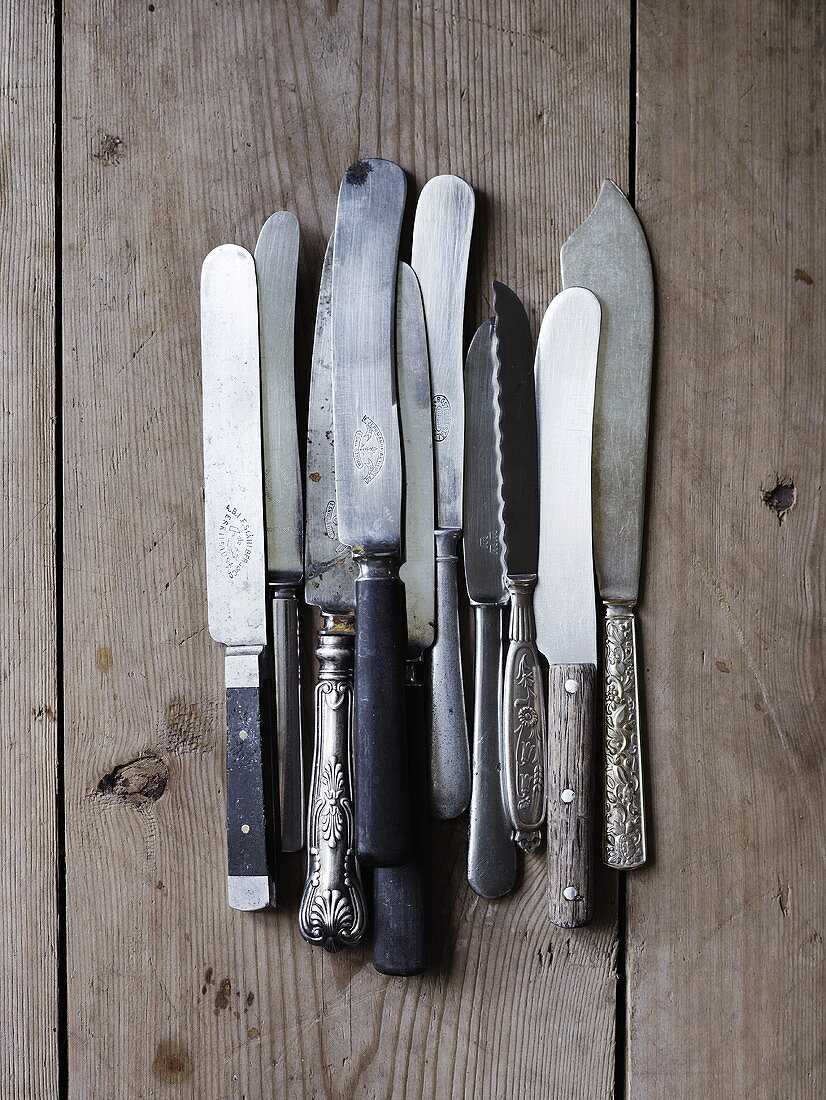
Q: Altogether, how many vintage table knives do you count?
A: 10